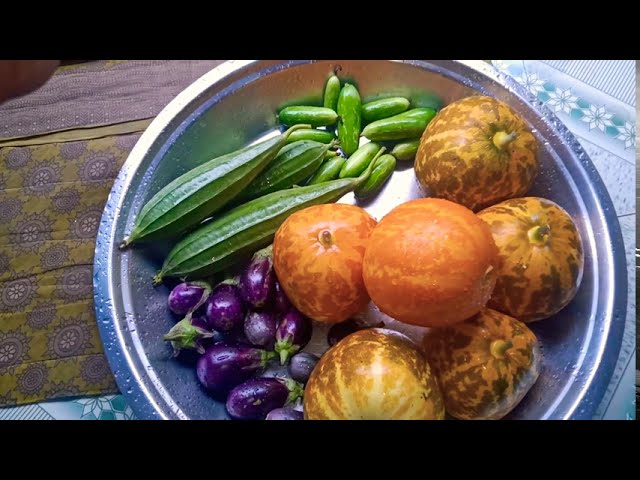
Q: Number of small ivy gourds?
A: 11